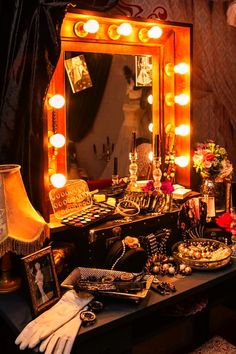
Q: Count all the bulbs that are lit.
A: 10